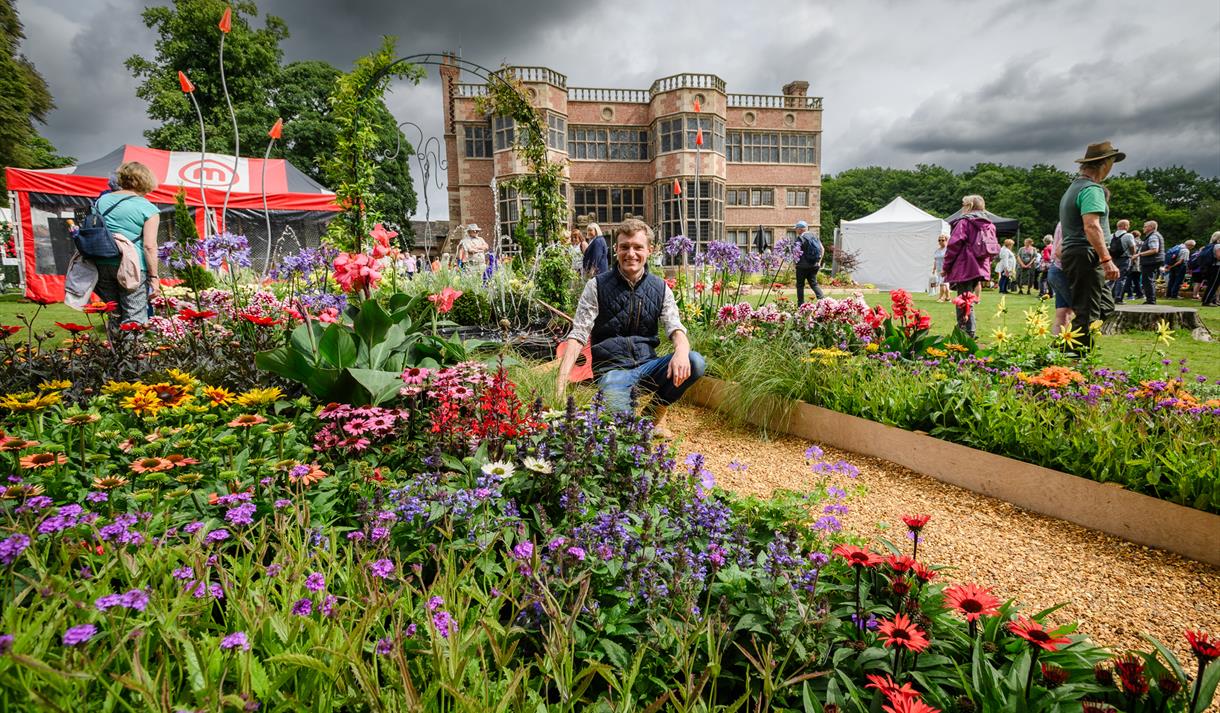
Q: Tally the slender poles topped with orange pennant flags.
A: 6